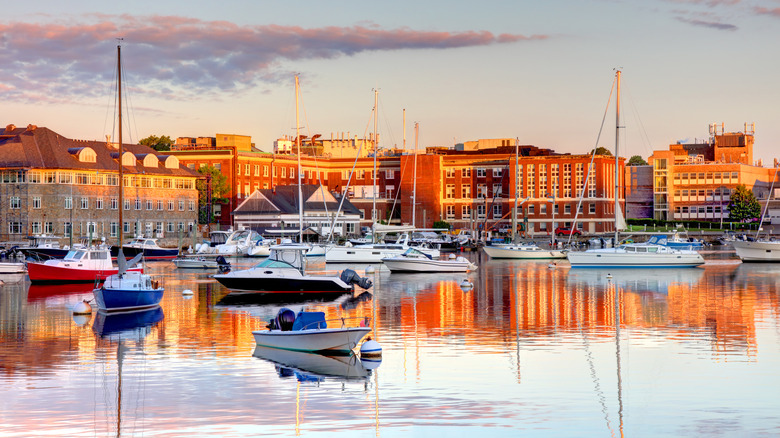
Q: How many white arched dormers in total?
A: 4